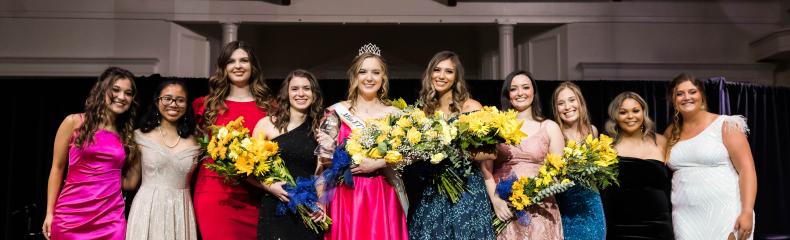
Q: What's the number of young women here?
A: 10